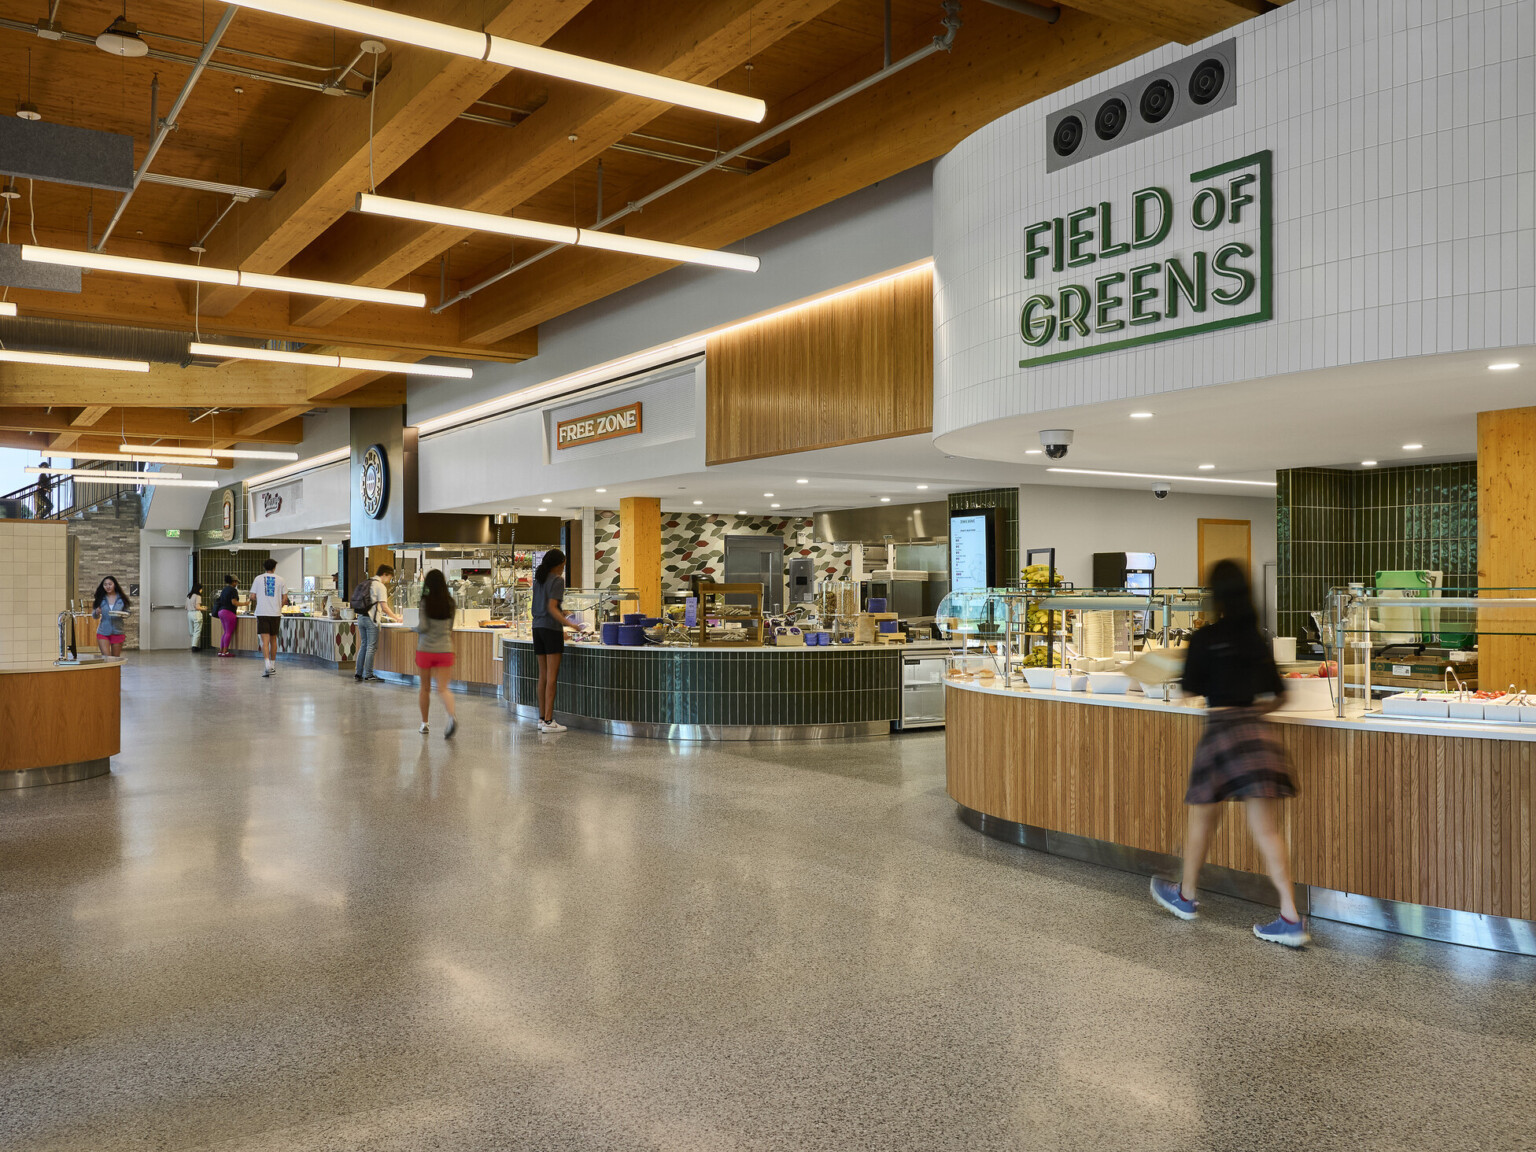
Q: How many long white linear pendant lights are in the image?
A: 10